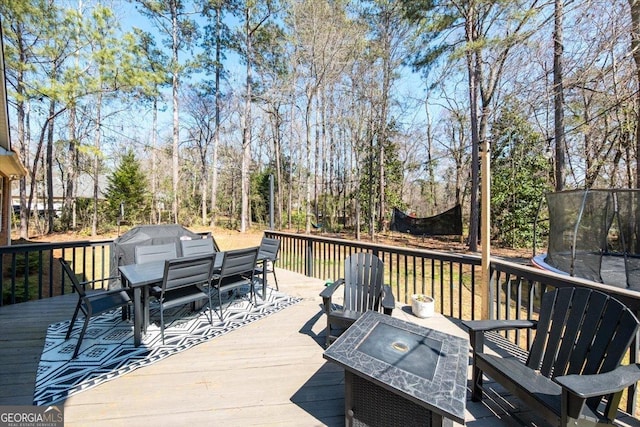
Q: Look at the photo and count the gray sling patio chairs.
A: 6